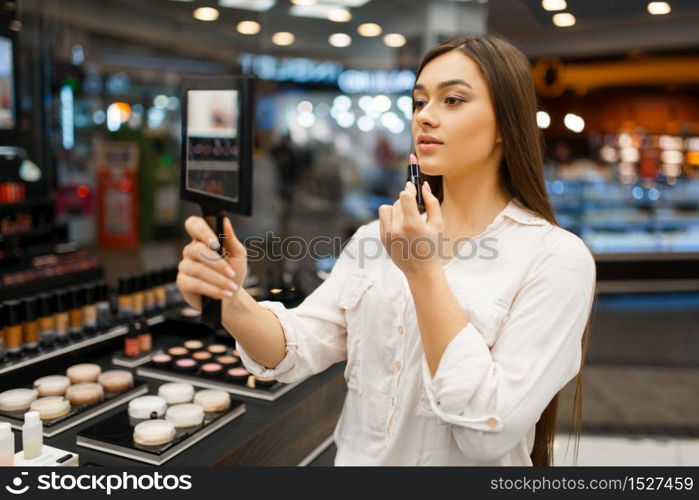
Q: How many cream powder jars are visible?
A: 11